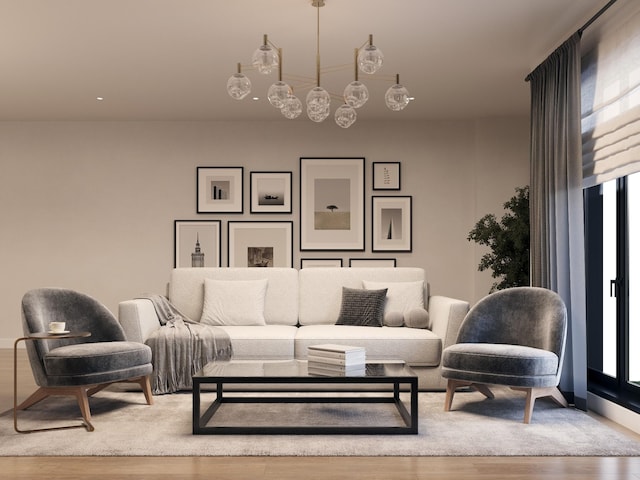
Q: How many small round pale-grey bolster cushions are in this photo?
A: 2